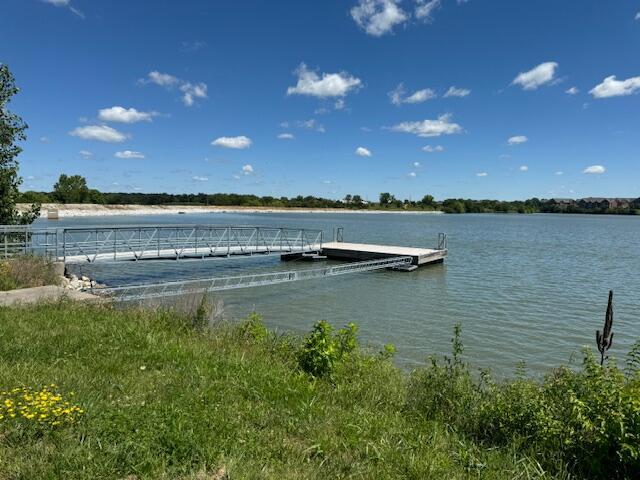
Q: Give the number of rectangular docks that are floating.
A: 1